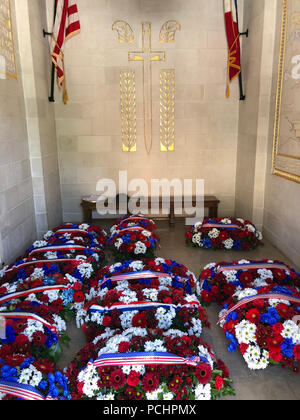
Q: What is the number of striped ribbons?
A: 14